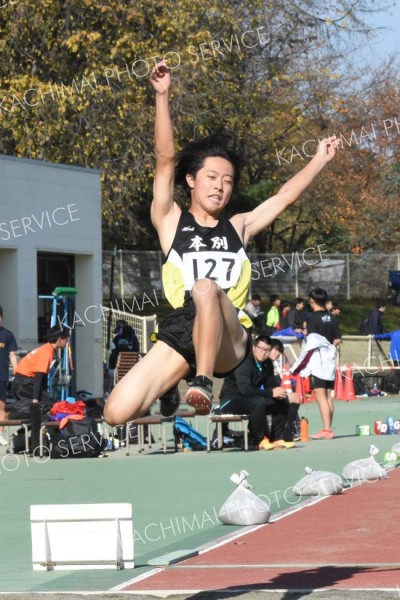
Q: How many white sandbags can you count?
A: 3